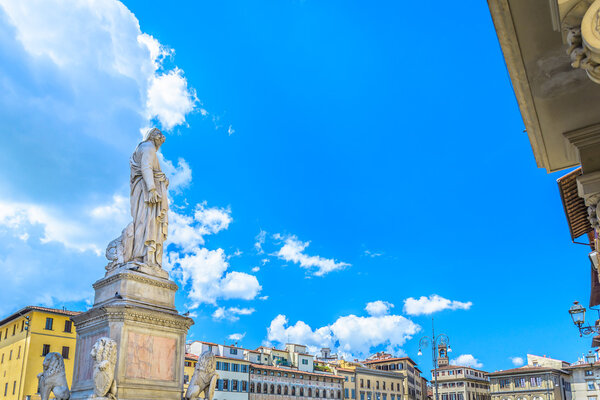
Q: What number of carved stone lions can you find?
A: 3